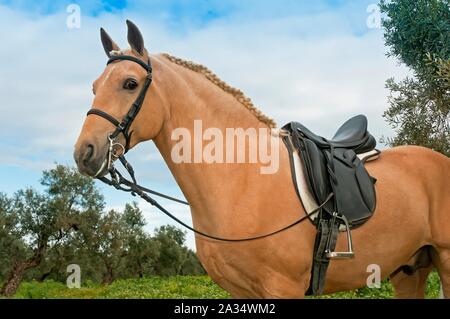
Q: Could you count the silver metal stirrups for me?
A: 1